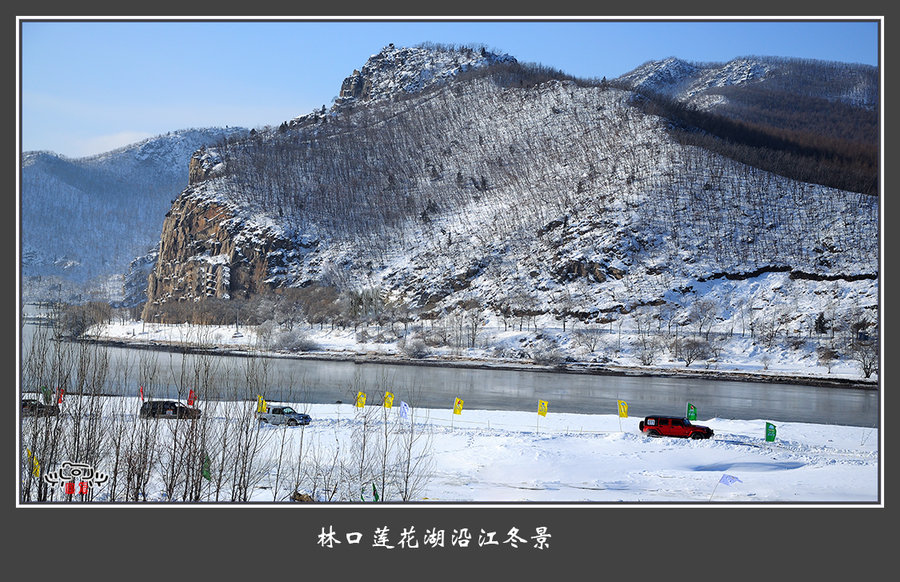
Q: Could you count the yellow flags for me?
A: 7